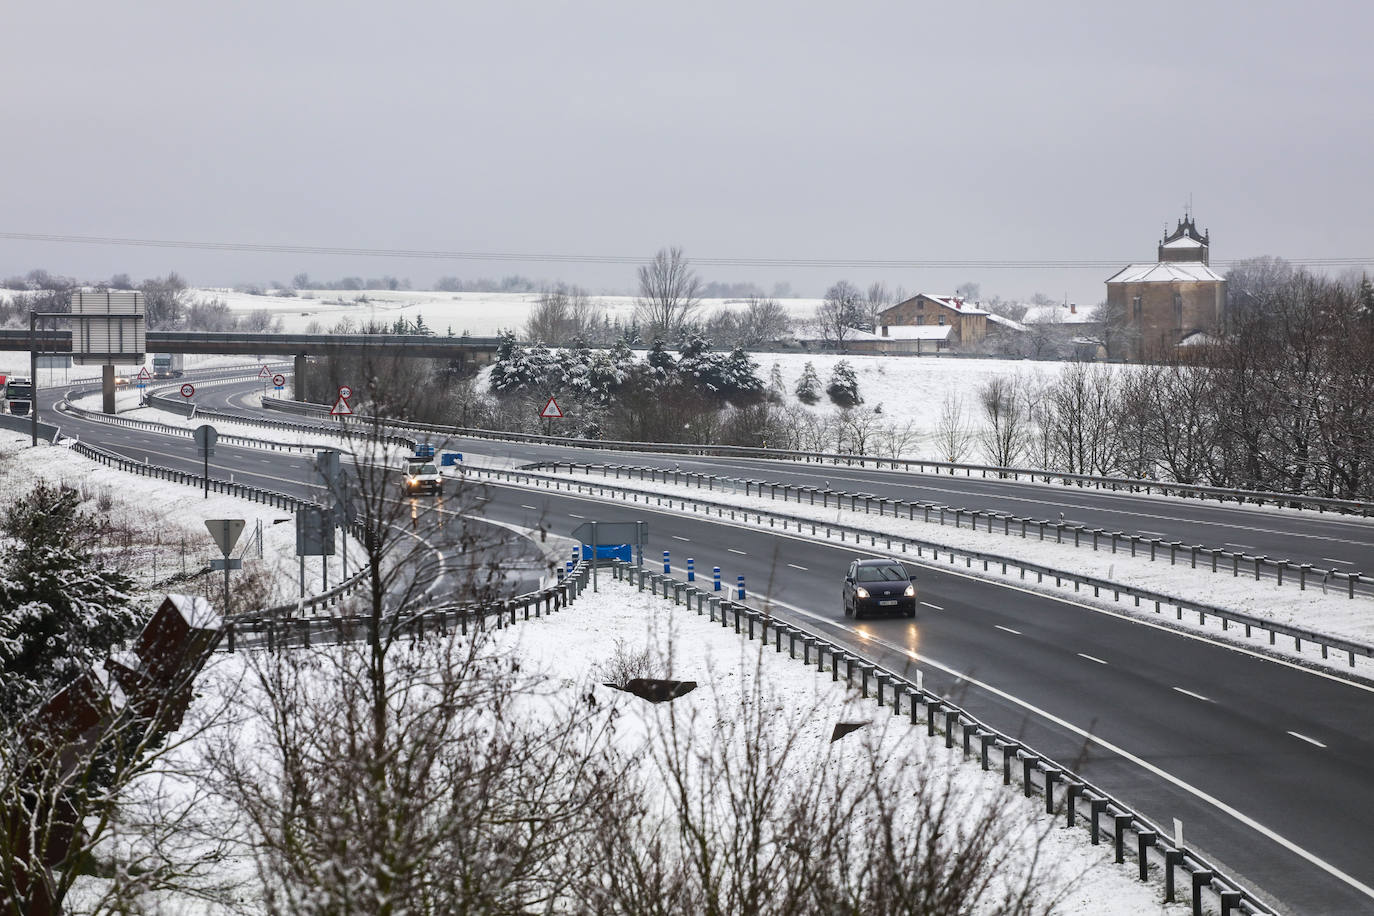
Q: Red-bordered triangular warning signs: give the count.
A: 4